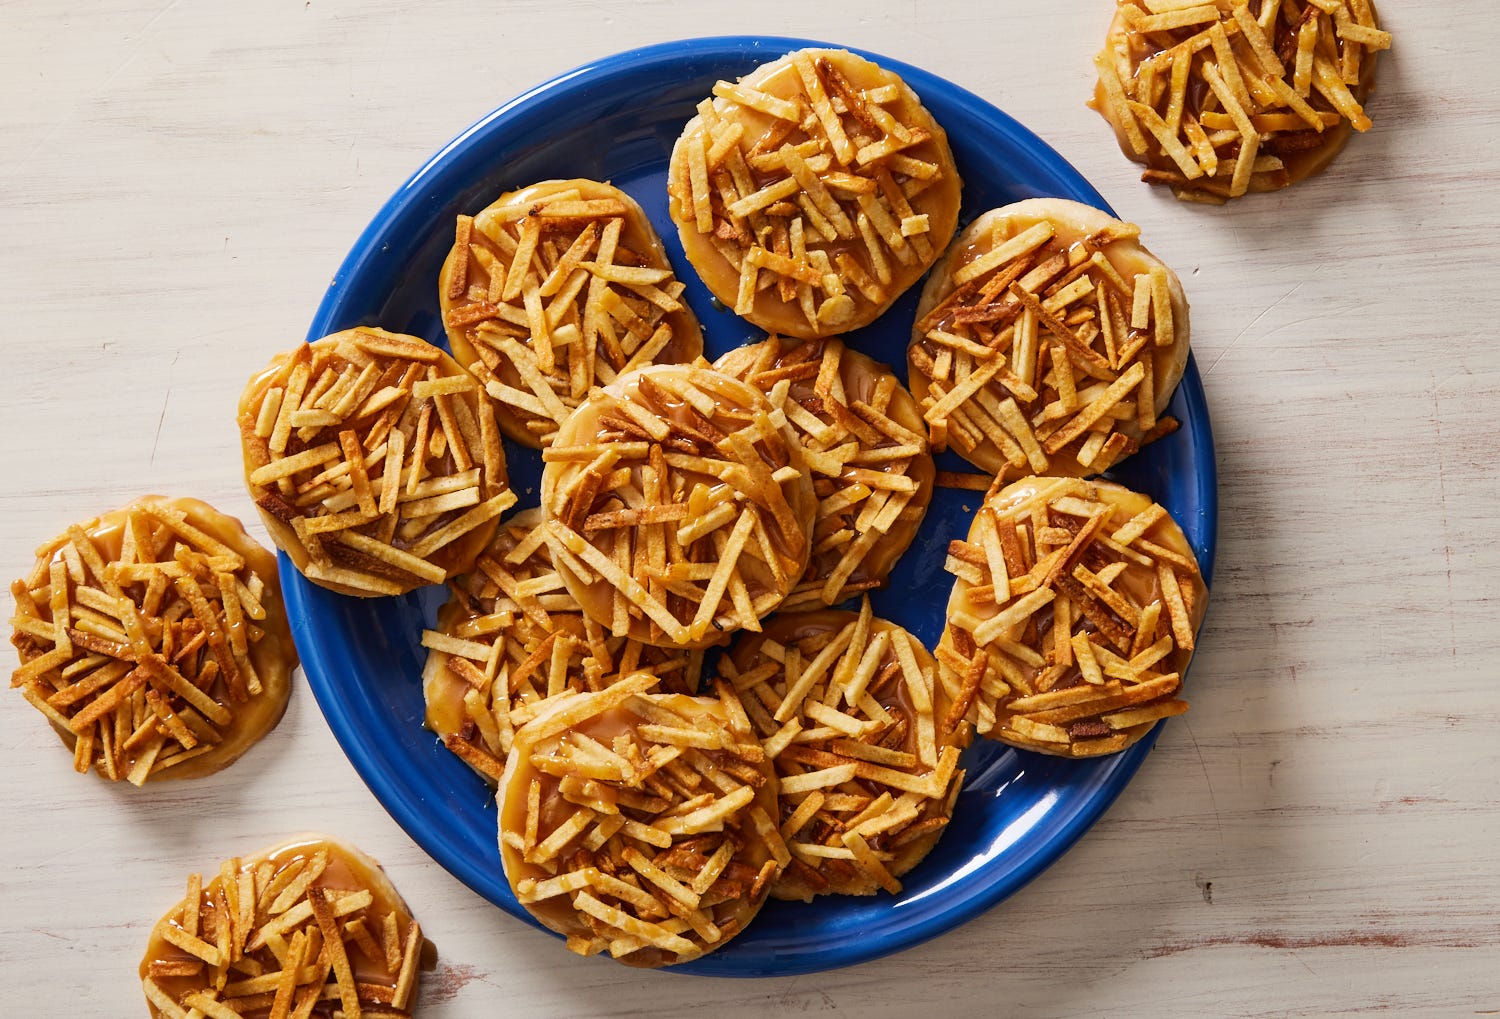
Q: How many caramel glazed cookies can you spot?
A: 13